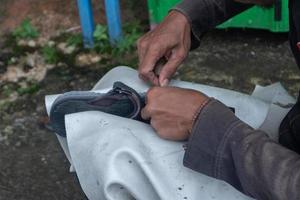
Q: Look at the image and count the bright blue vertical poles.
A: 2